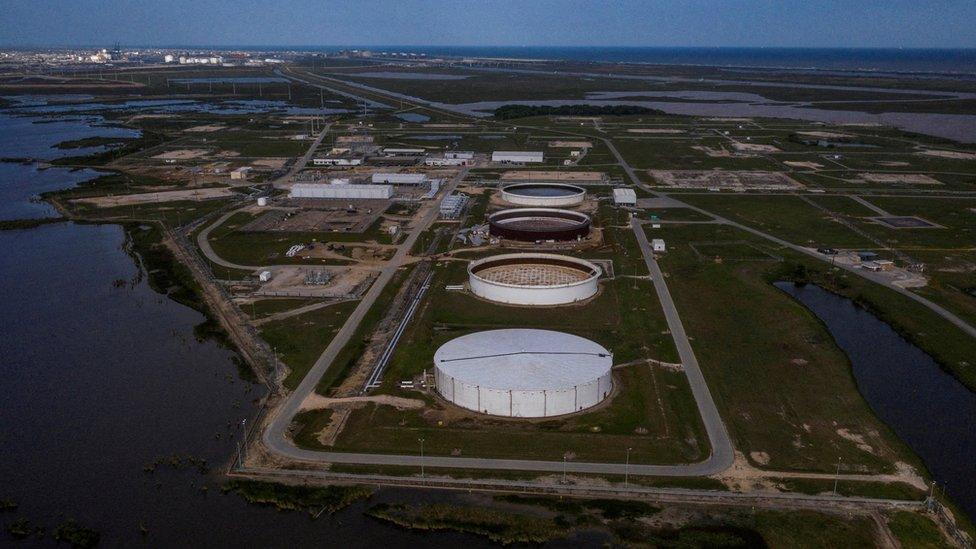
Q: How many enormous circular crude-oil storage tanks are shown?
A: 4